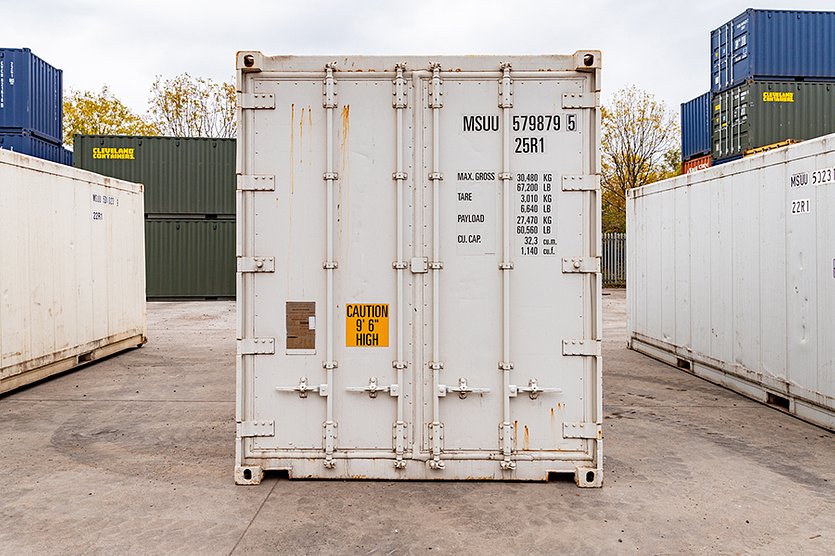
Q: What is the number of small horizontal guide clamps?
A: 12